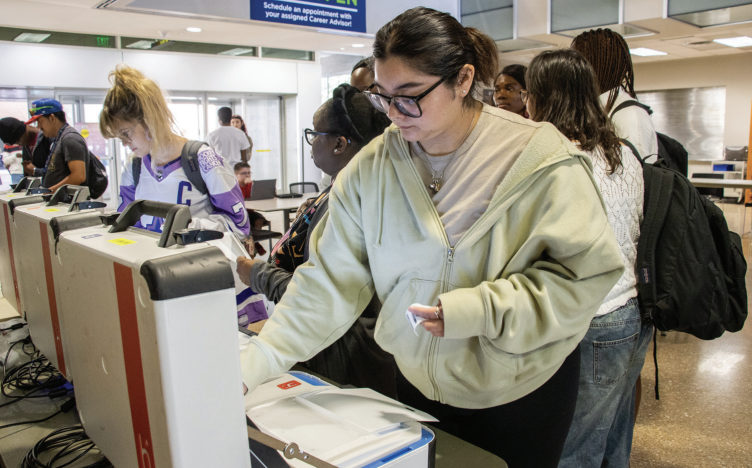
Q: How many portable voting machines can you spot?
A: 3